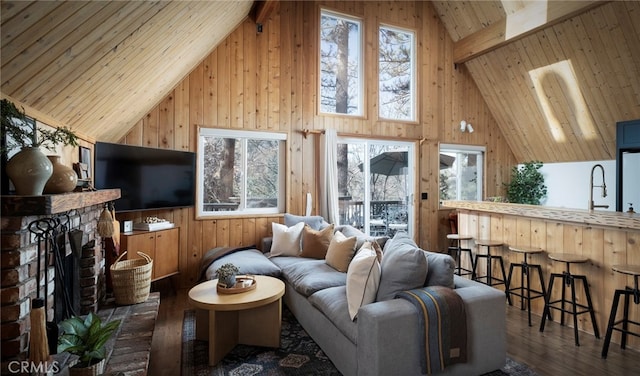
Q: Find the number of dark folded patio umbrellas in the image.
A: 0